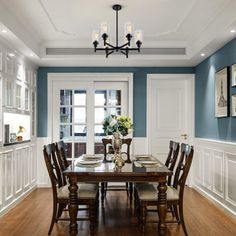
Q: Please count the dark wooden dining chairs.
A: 5